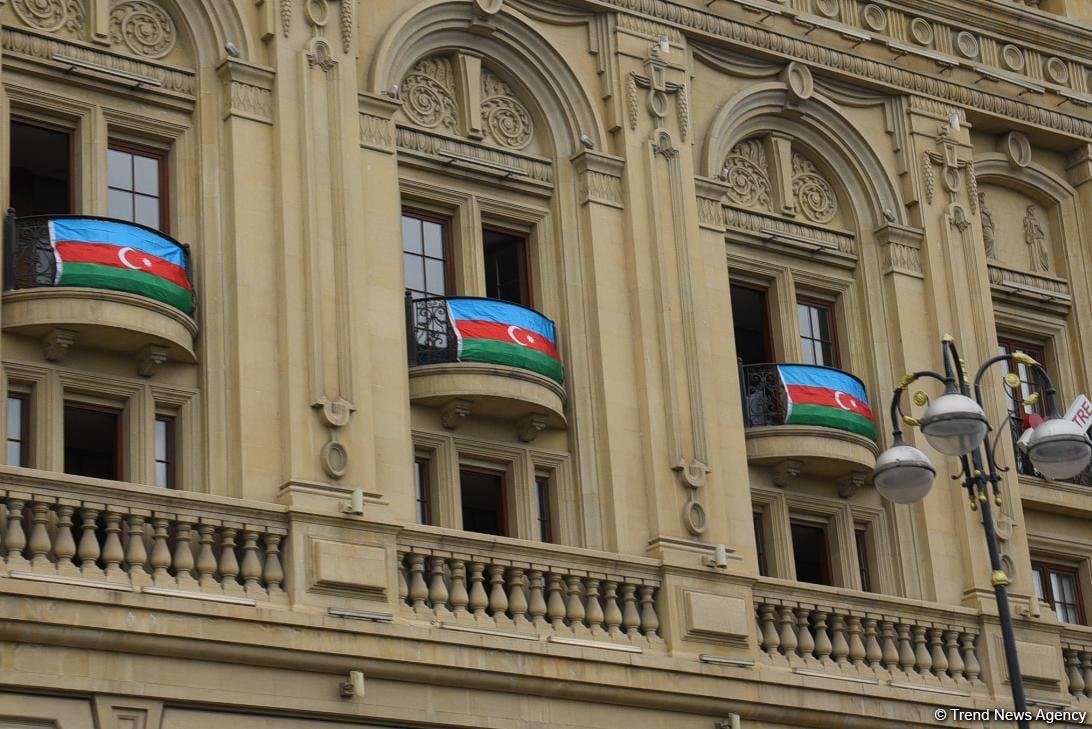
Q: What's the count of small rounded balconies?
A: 3